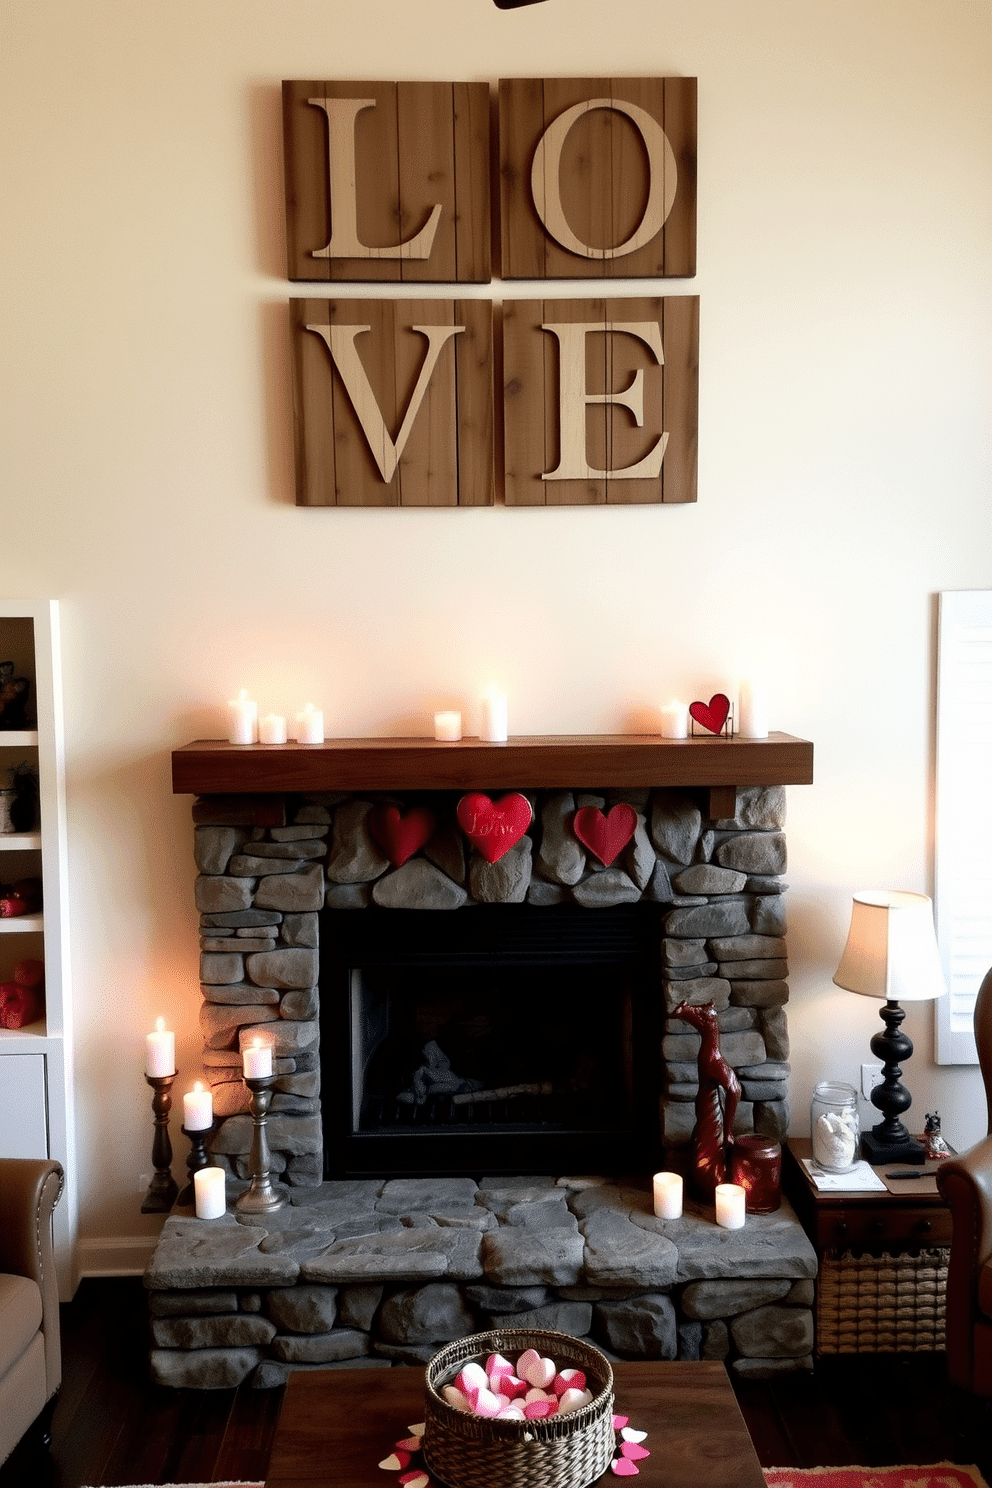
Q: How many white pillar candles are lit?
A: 13